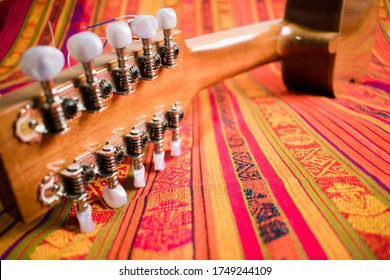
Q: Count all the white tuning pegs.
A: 10